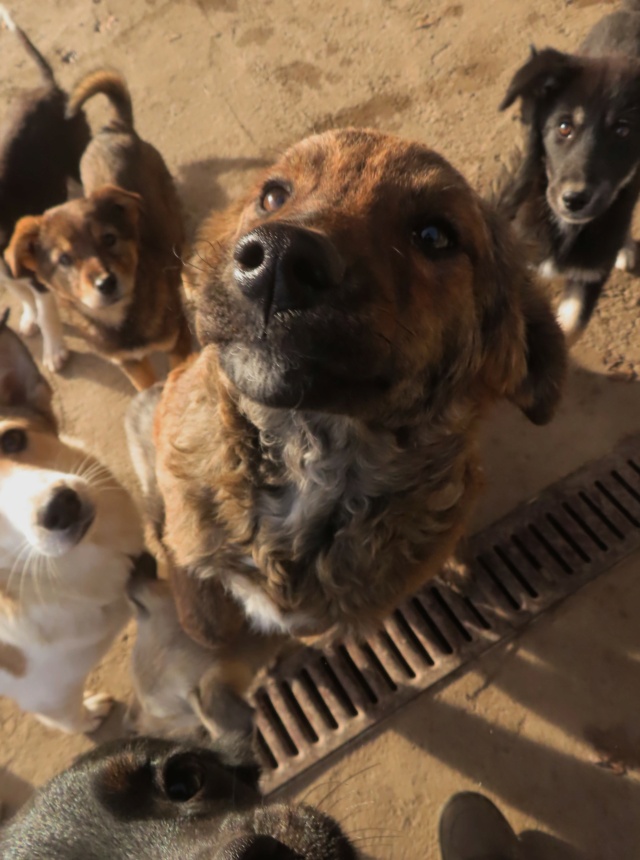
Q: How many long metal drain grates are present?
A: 1